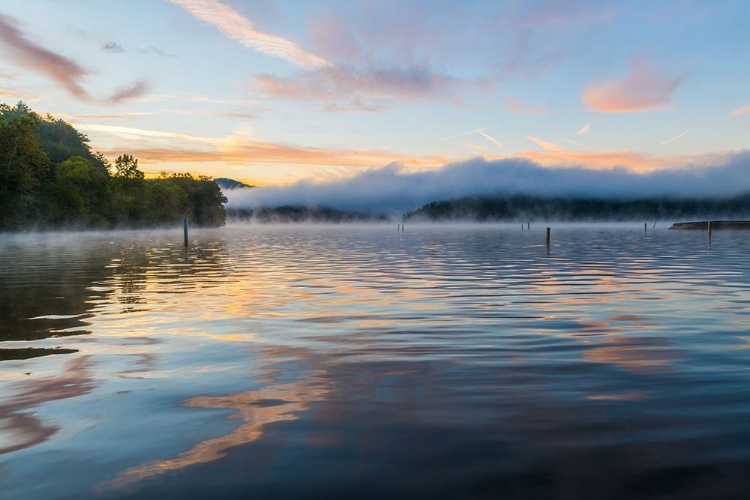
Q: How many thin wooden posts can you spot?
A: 9